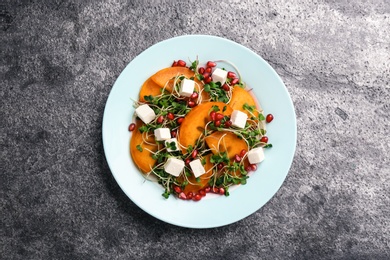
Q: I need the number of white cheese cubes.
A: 9